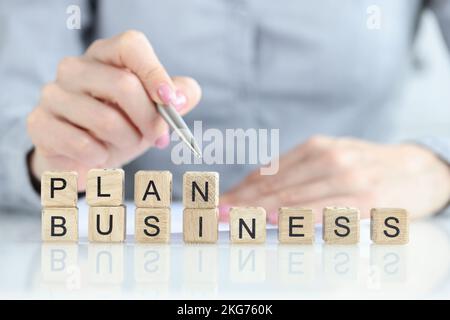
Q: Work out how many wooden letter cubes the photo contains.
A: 12